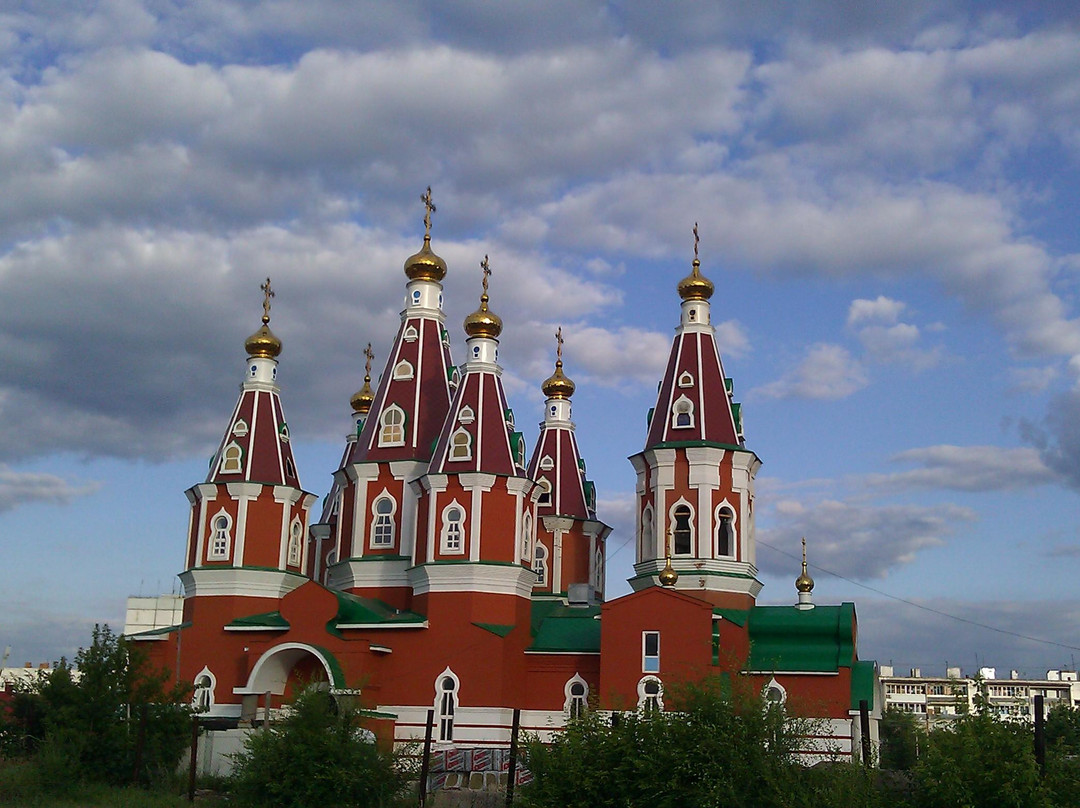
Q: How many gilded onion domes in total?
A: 8